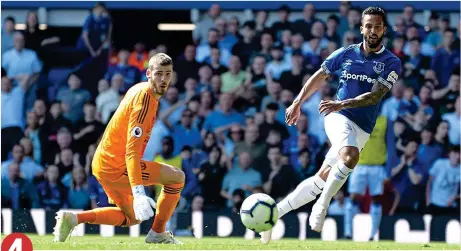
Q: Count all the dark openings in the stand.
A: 1